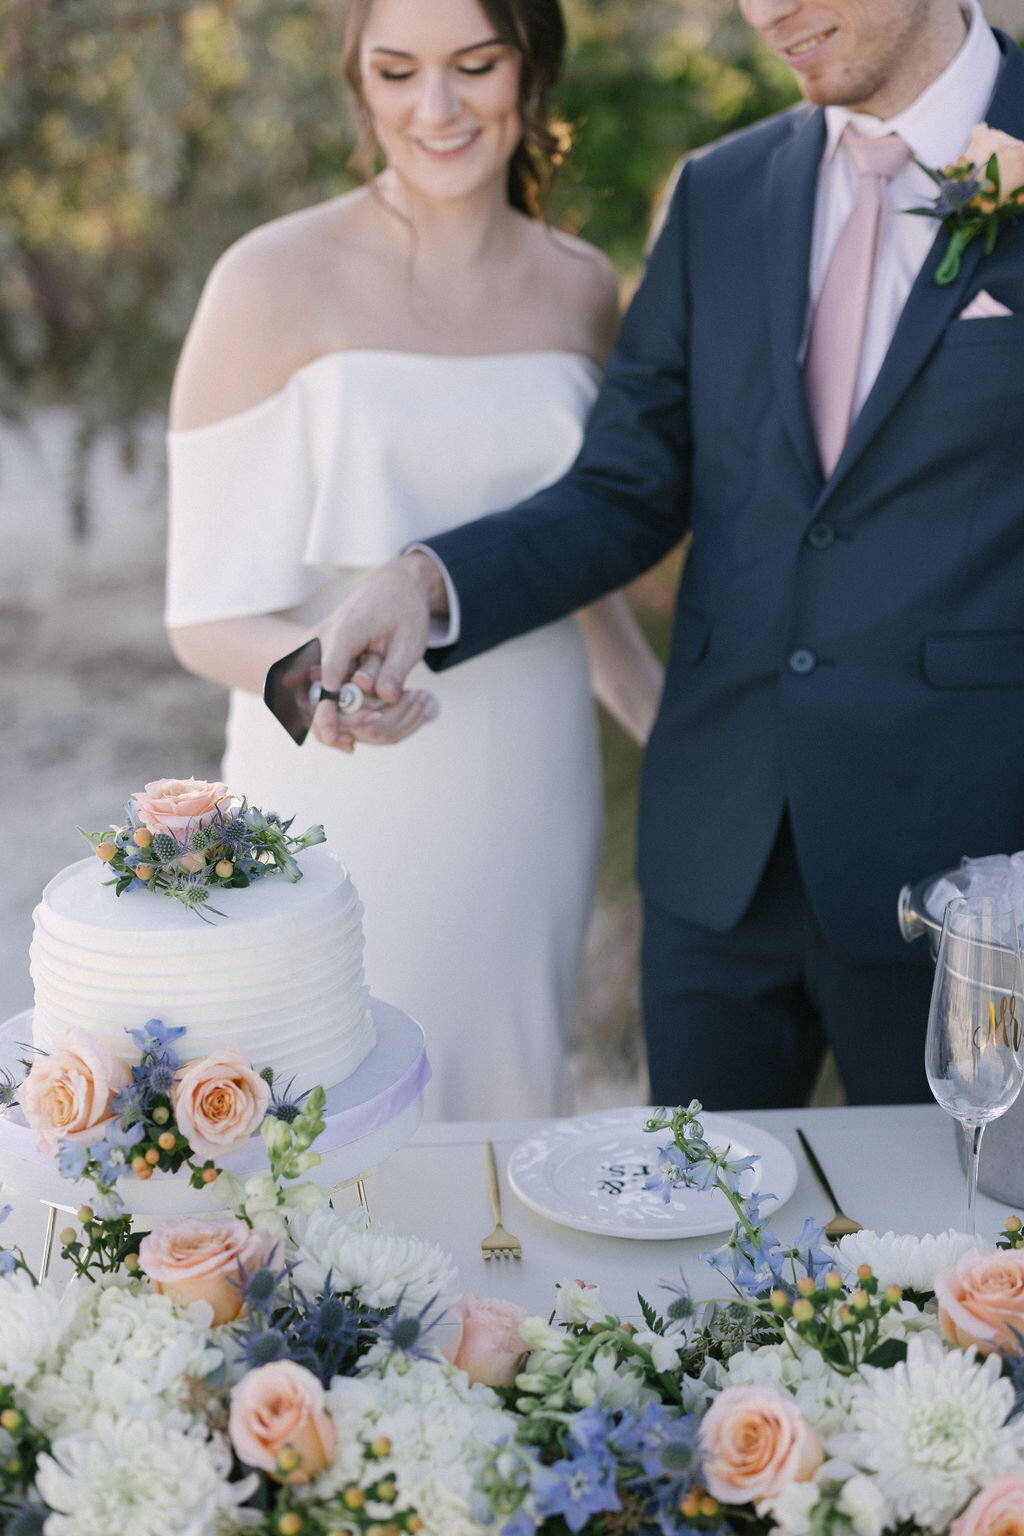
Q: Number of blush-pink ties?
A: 1